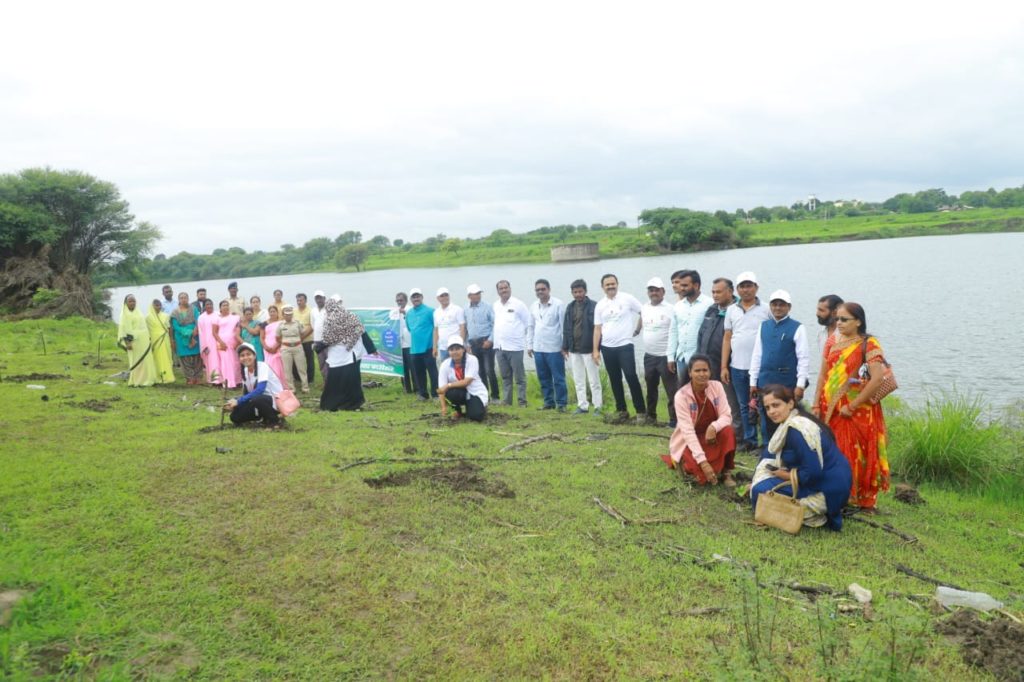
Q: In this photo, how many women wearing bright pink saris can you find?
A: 3